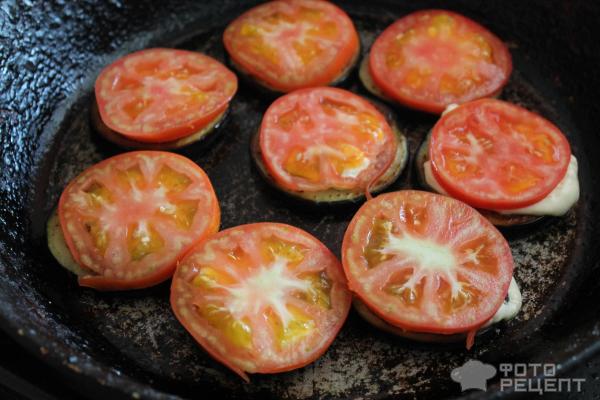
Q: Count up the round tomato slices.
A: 8